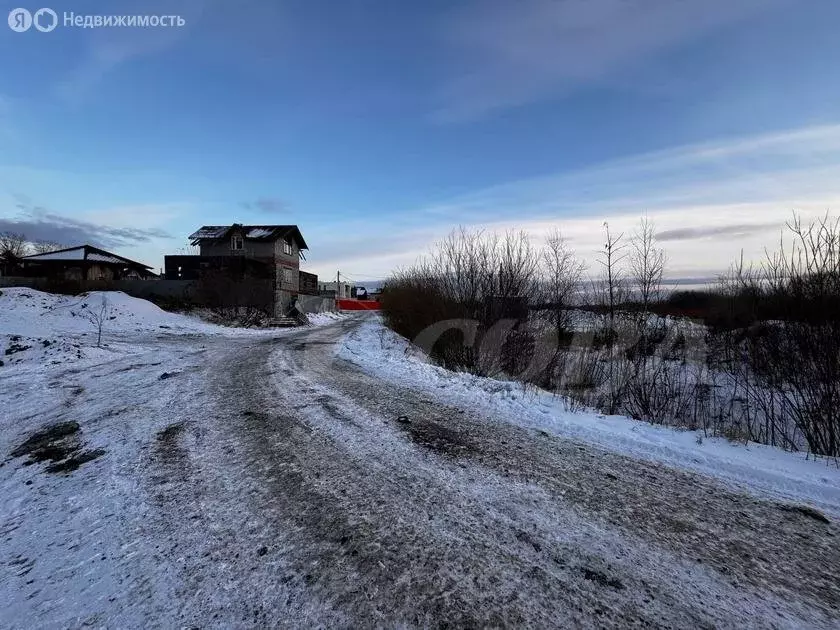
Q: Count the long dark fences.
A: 1